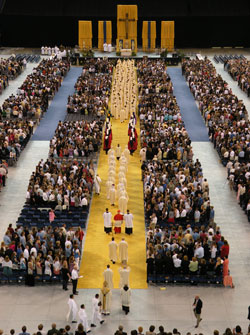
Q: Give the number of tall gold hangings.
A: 5